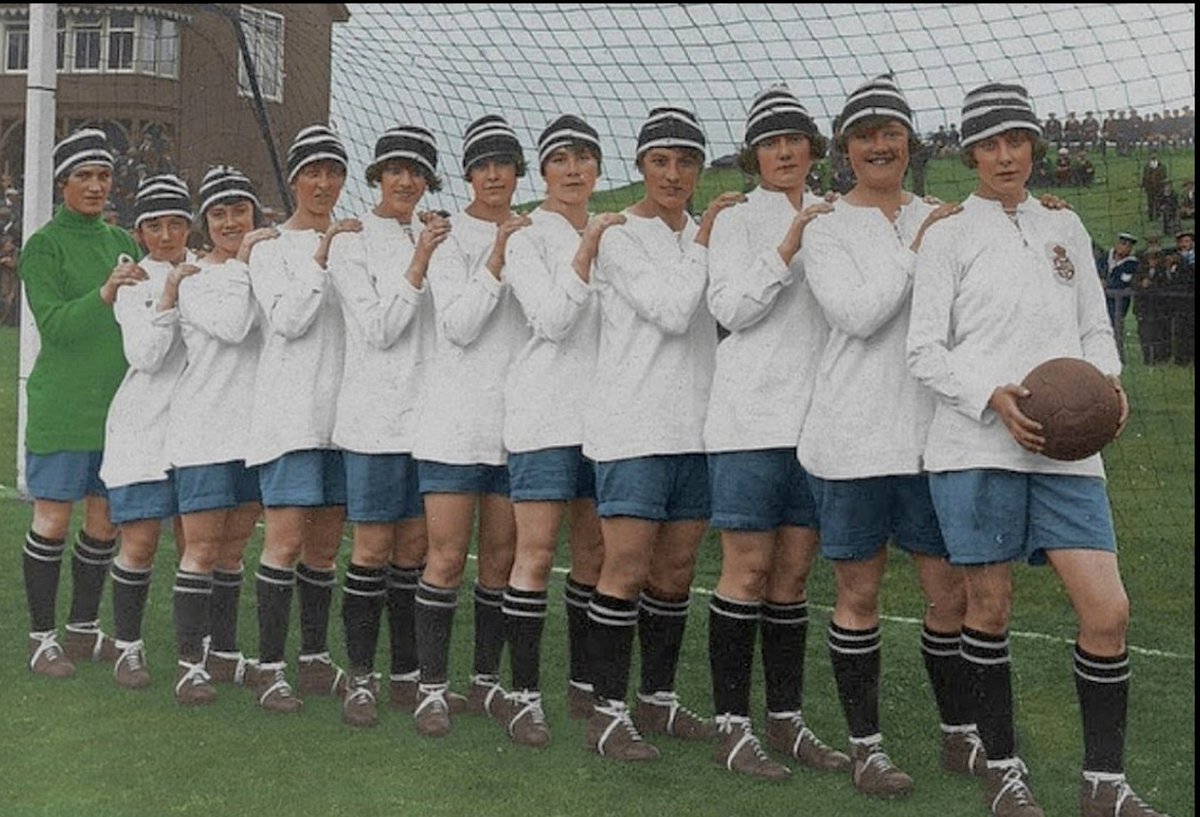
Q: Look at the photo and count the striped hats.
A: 11